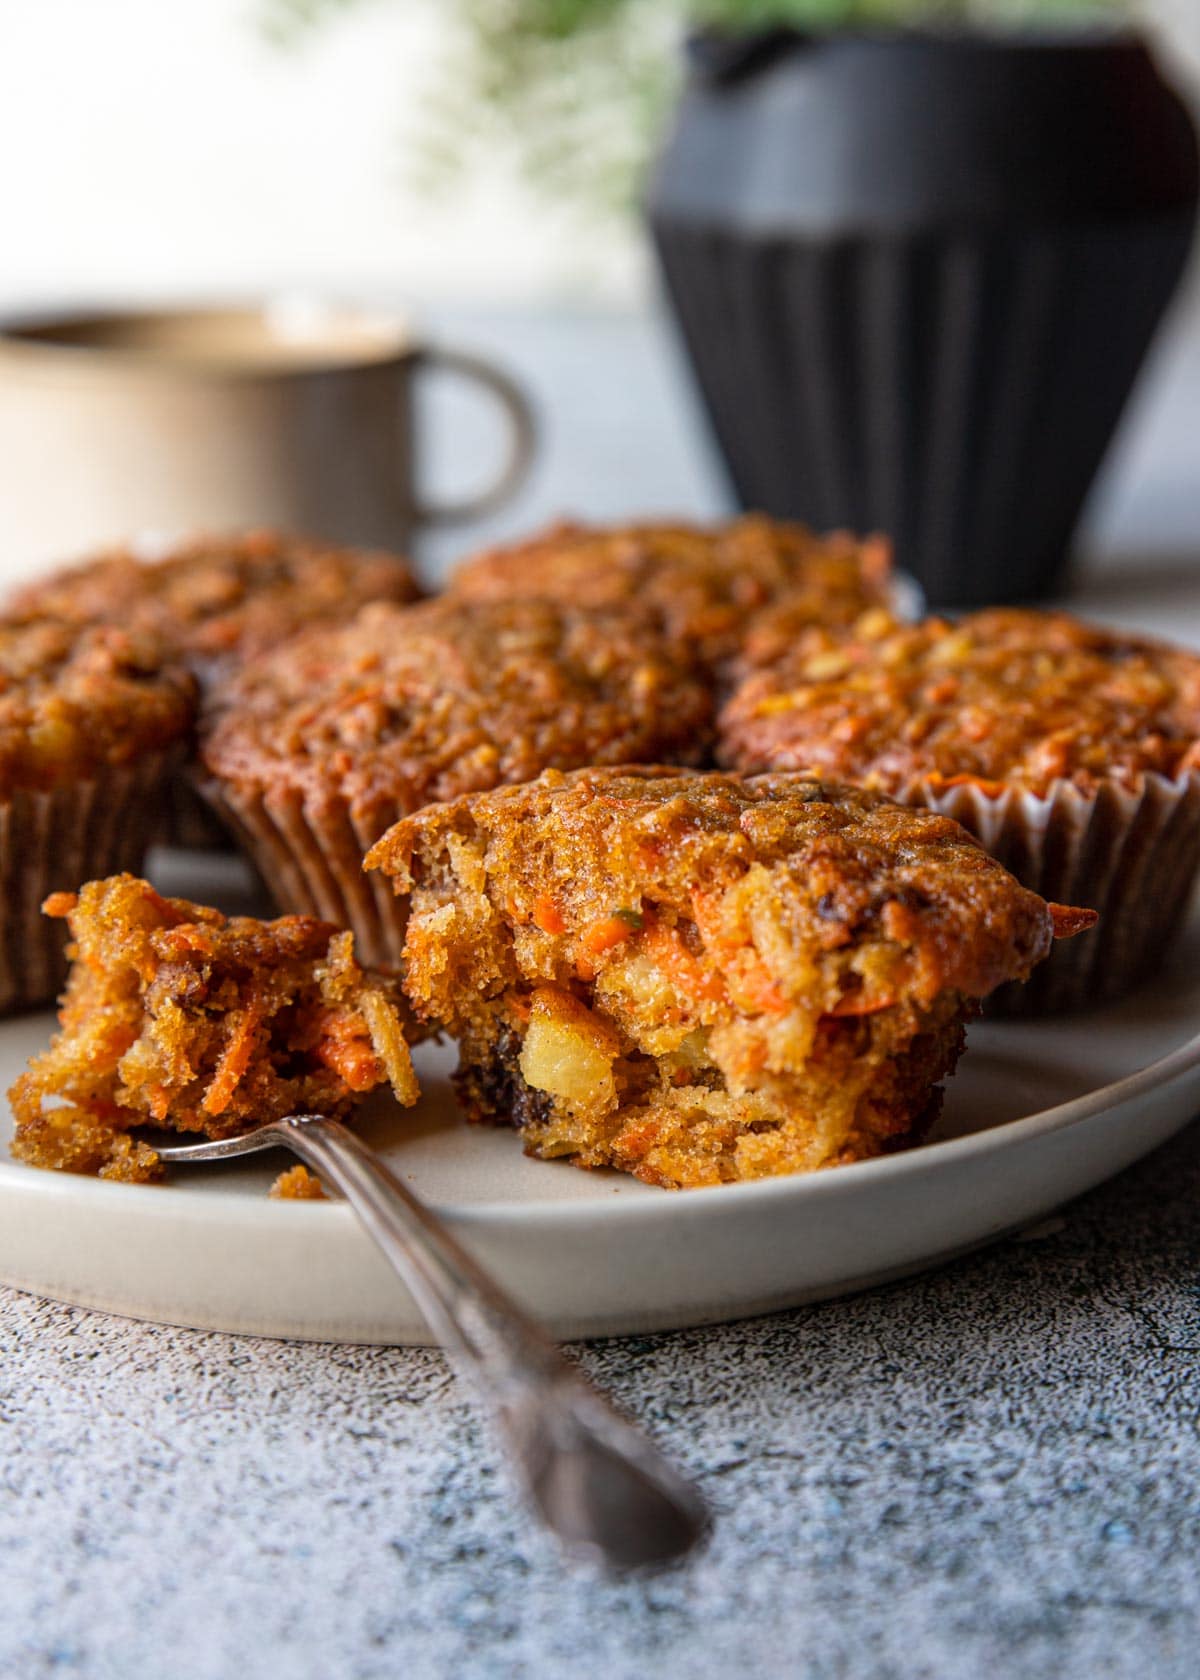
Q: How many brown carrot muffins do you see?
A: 6